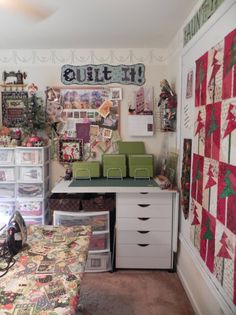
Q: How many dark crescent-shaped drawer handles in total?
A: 5